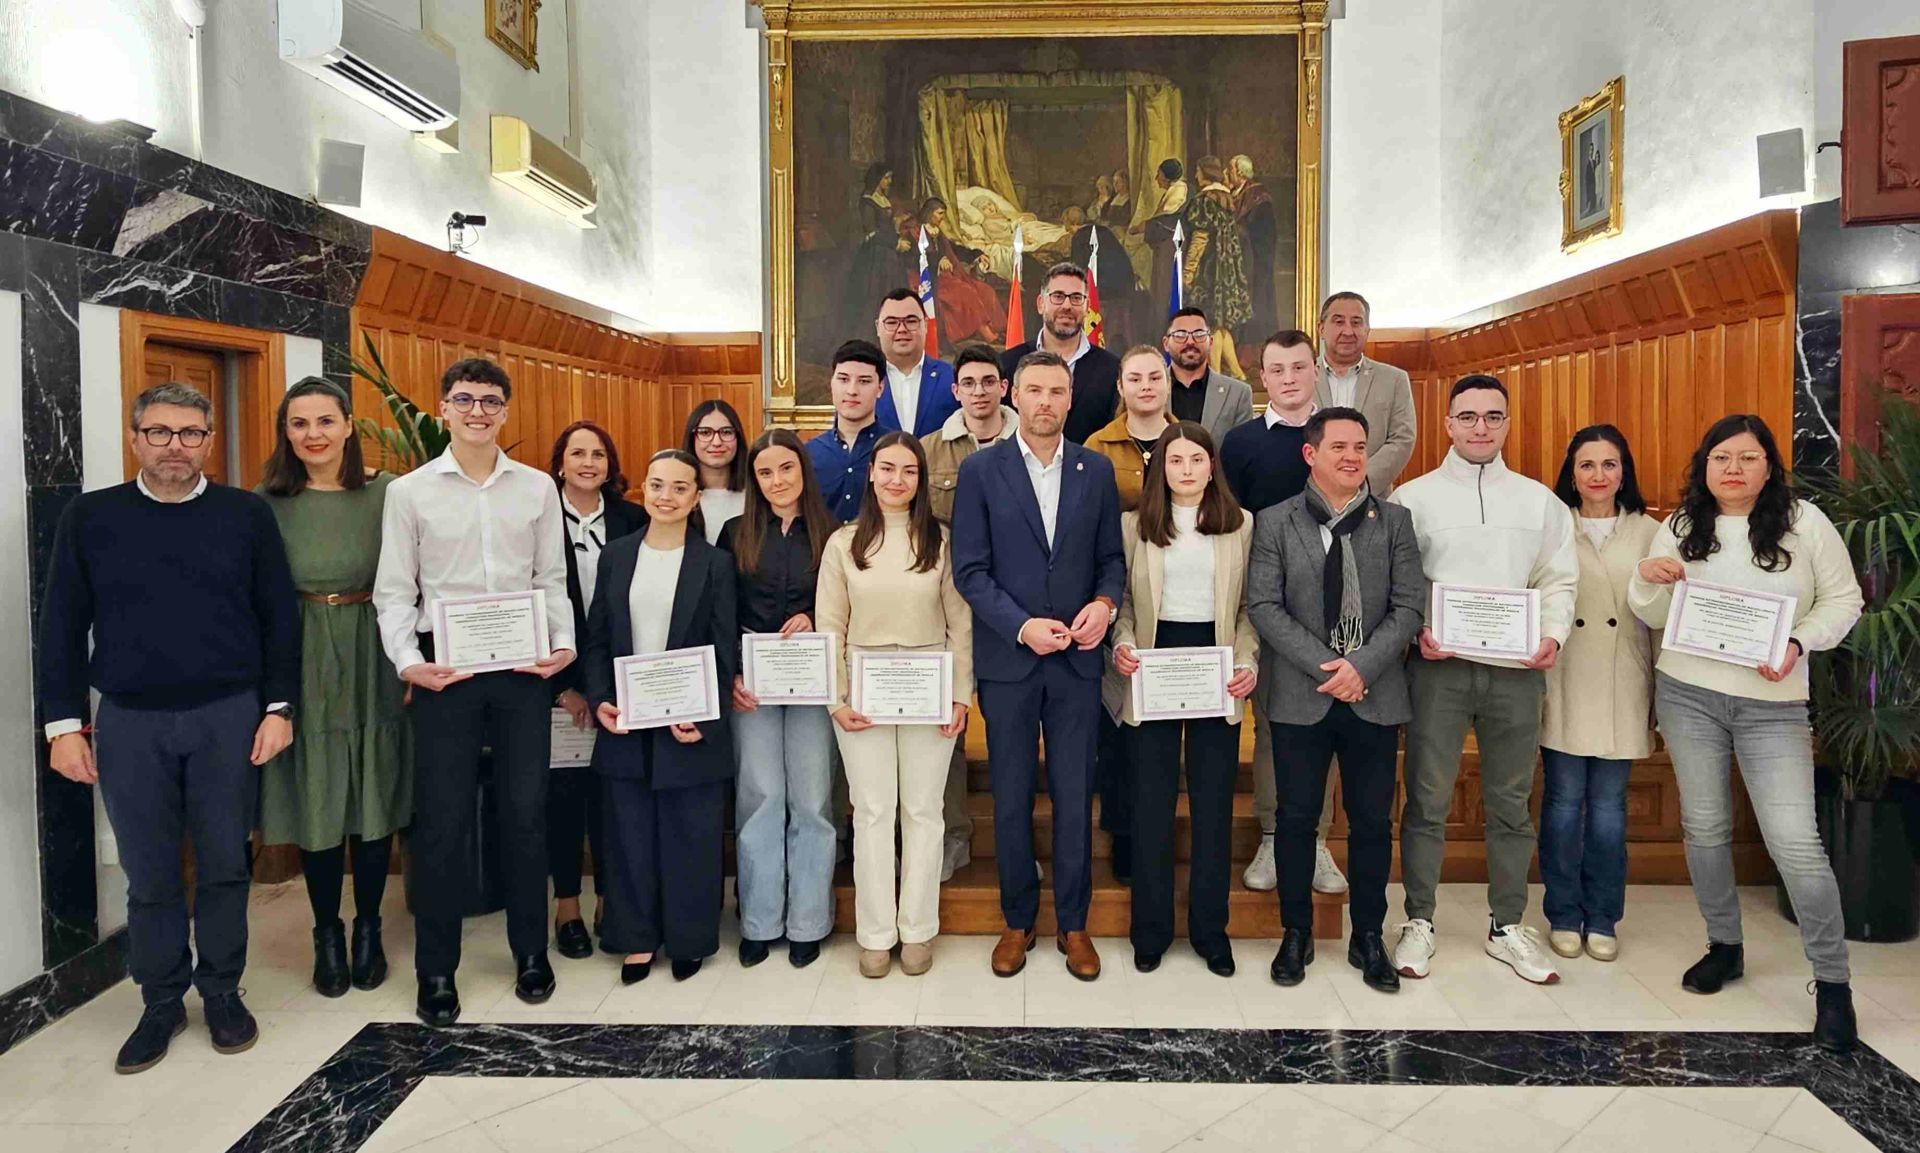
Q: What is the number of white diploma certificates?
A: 8